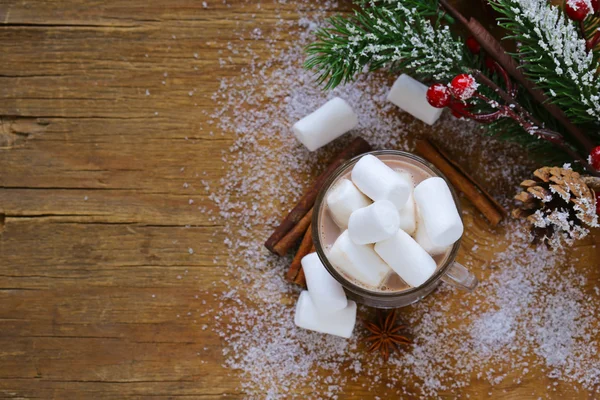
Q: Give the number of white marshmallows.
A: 12